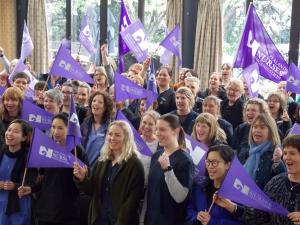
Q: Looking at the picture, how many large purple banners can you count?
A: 2